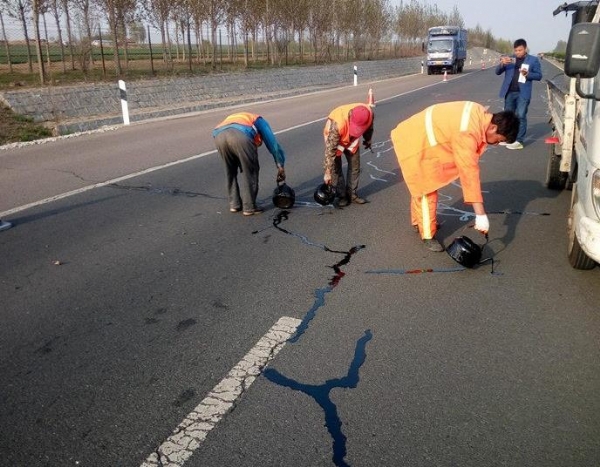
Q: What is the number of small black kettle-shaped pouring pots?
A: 3